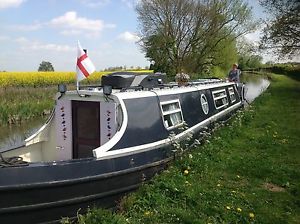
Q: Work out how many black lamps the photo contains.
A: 2